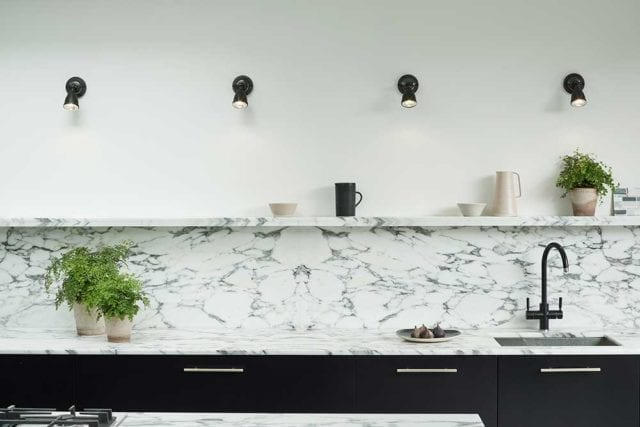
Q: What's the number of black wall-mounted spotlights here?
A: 4